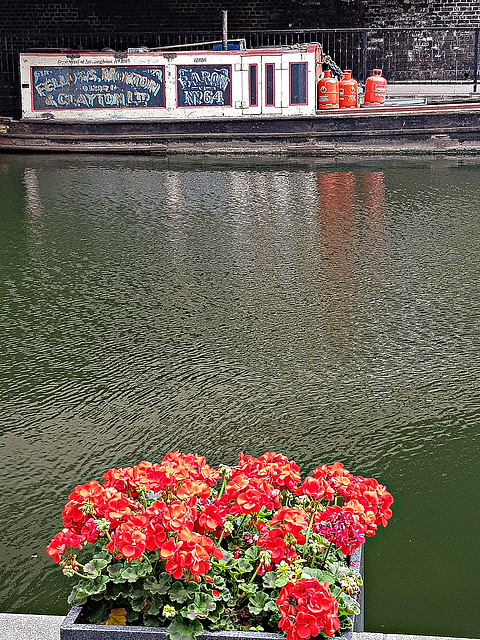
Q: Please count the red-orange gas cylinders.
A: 3